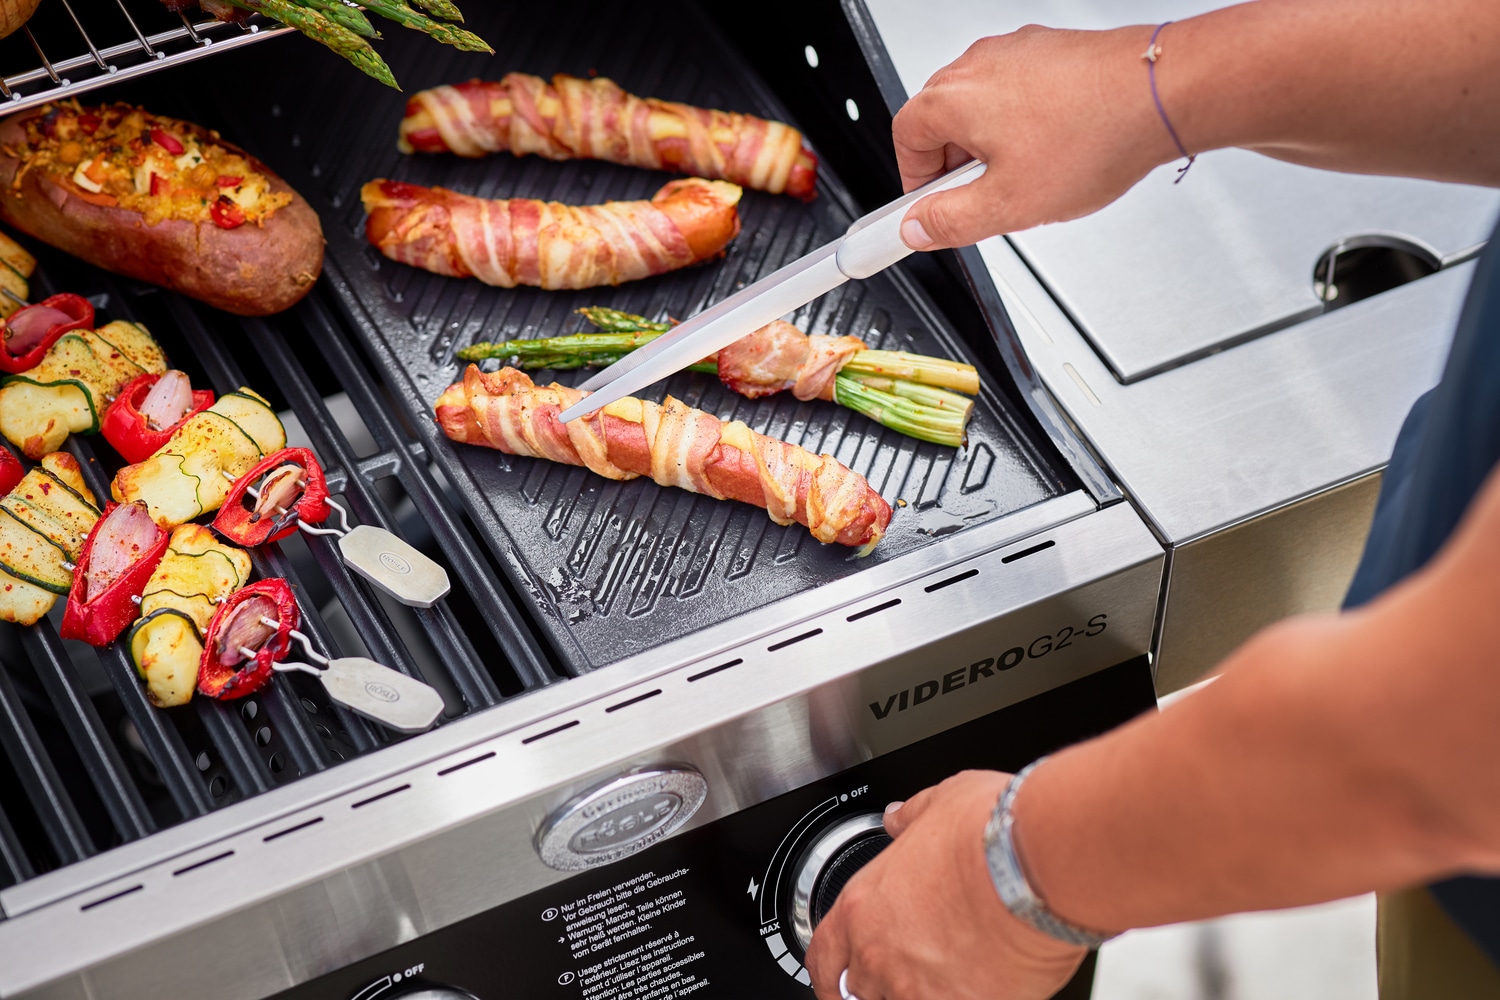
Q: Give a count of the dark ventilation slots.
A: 12